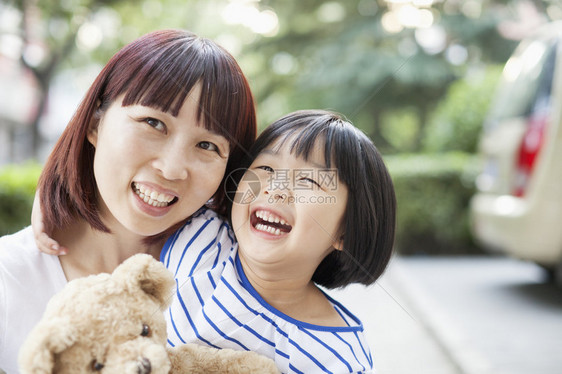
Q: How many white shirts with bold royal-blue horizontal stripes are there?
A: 1